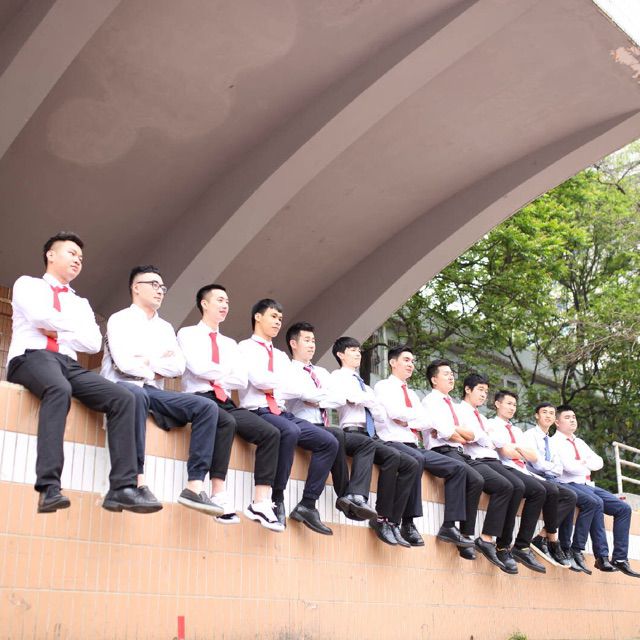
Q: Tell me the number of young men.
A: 12